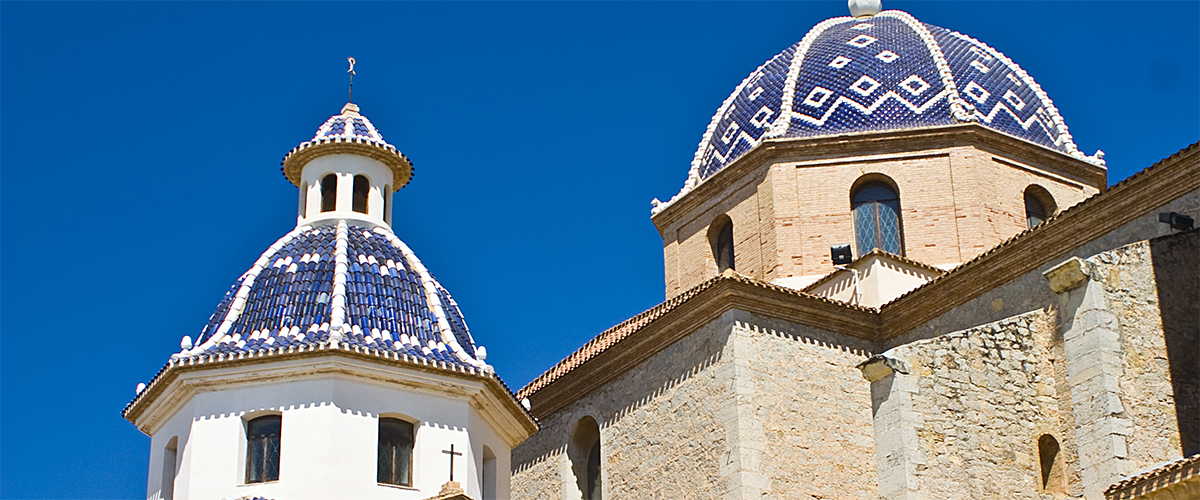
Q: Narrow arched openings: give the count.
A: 13